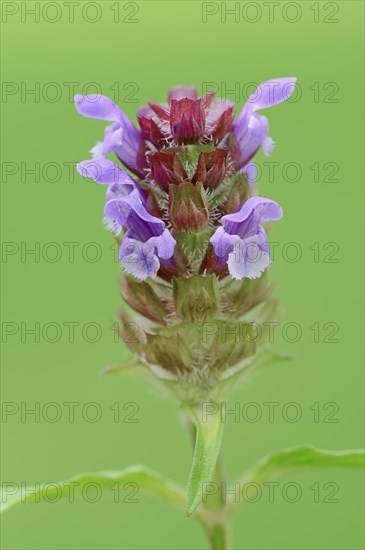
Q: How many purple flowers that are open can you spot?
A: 5